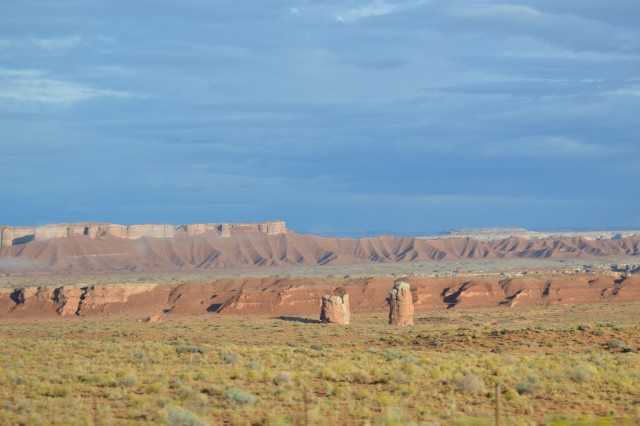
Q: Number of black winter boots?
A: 0